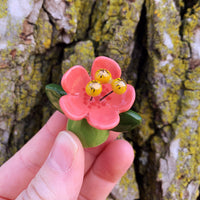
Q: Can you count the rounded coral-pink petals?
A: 5